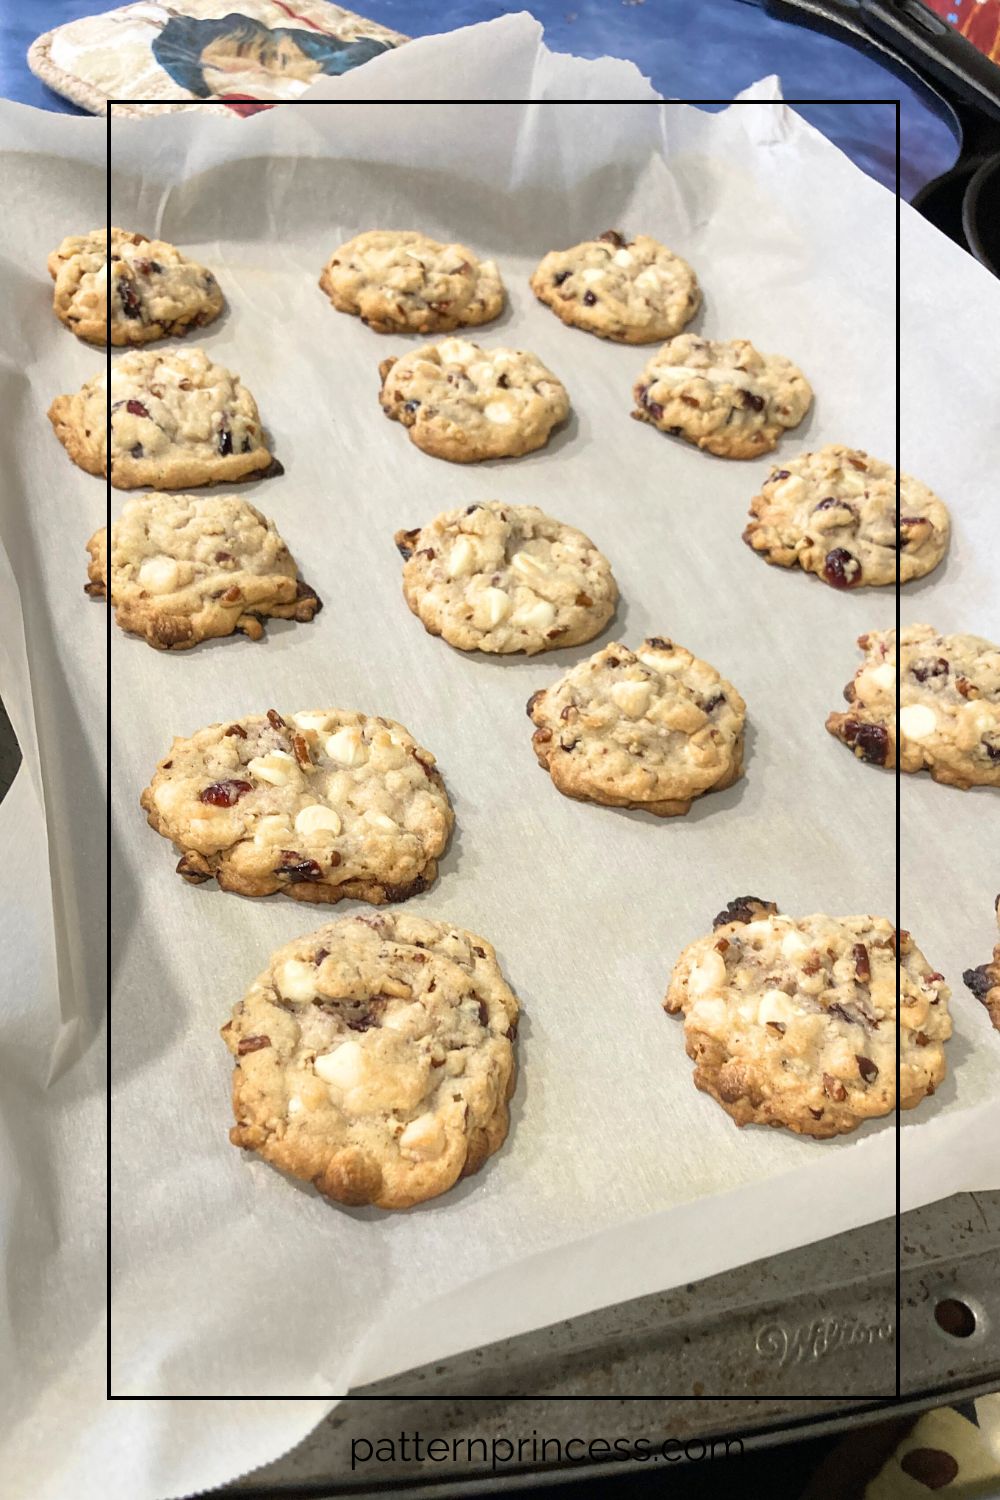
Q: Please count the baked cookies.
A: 15